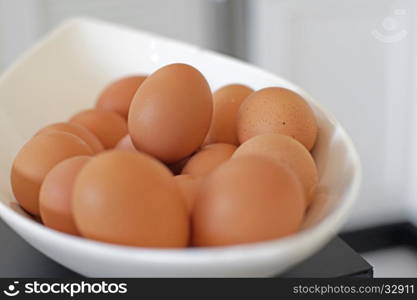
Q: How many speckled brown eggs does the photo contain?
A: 1